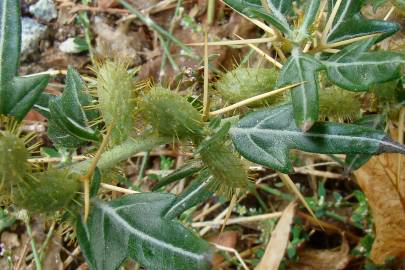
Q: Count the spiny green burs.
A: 7